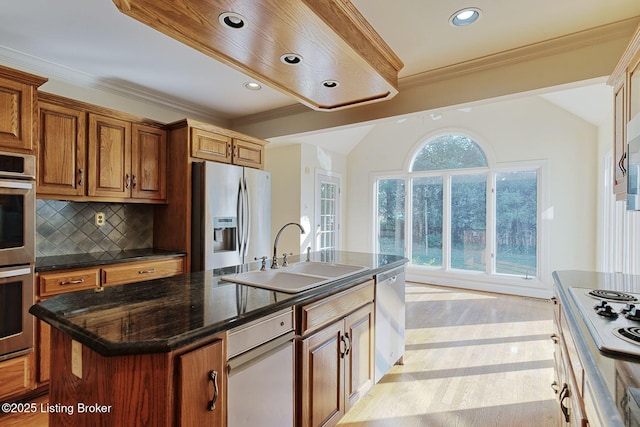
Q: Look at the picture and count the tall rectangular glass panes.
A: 4